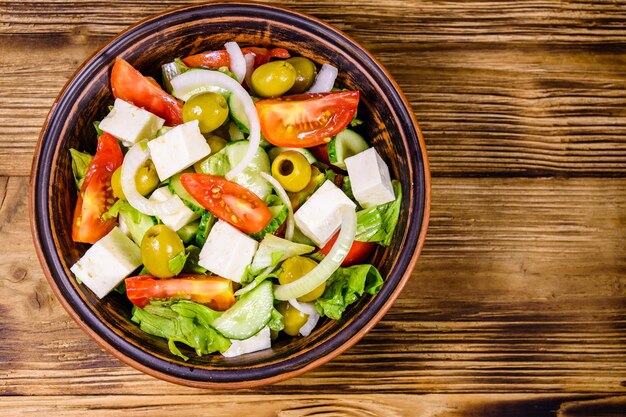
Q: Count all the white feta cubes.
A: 8